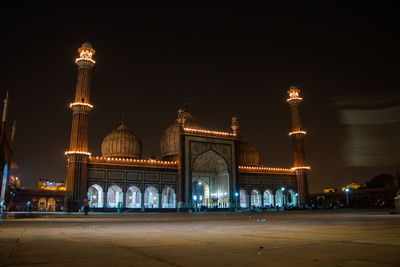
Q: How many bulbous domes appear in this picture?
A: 3